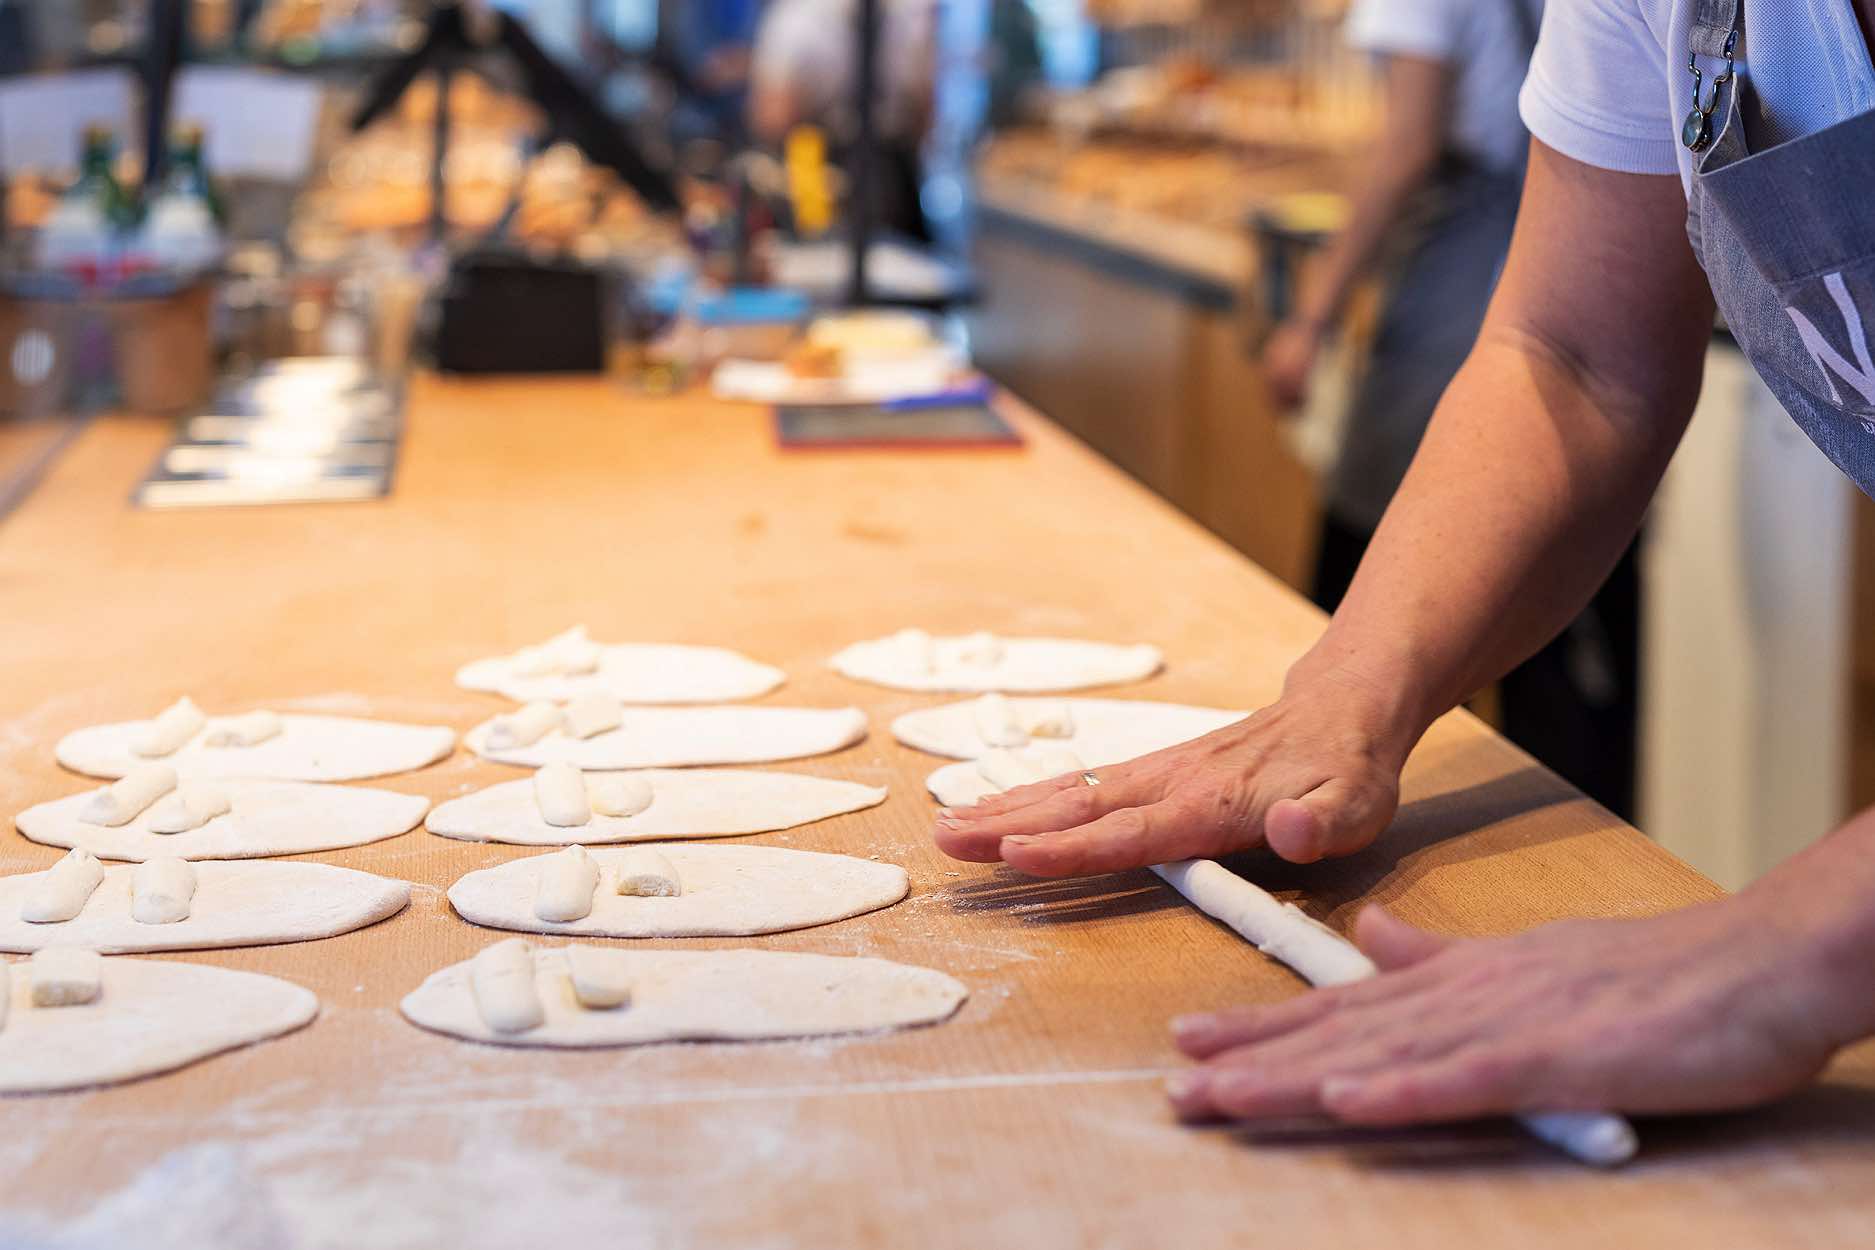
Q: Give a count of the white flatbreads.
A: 12